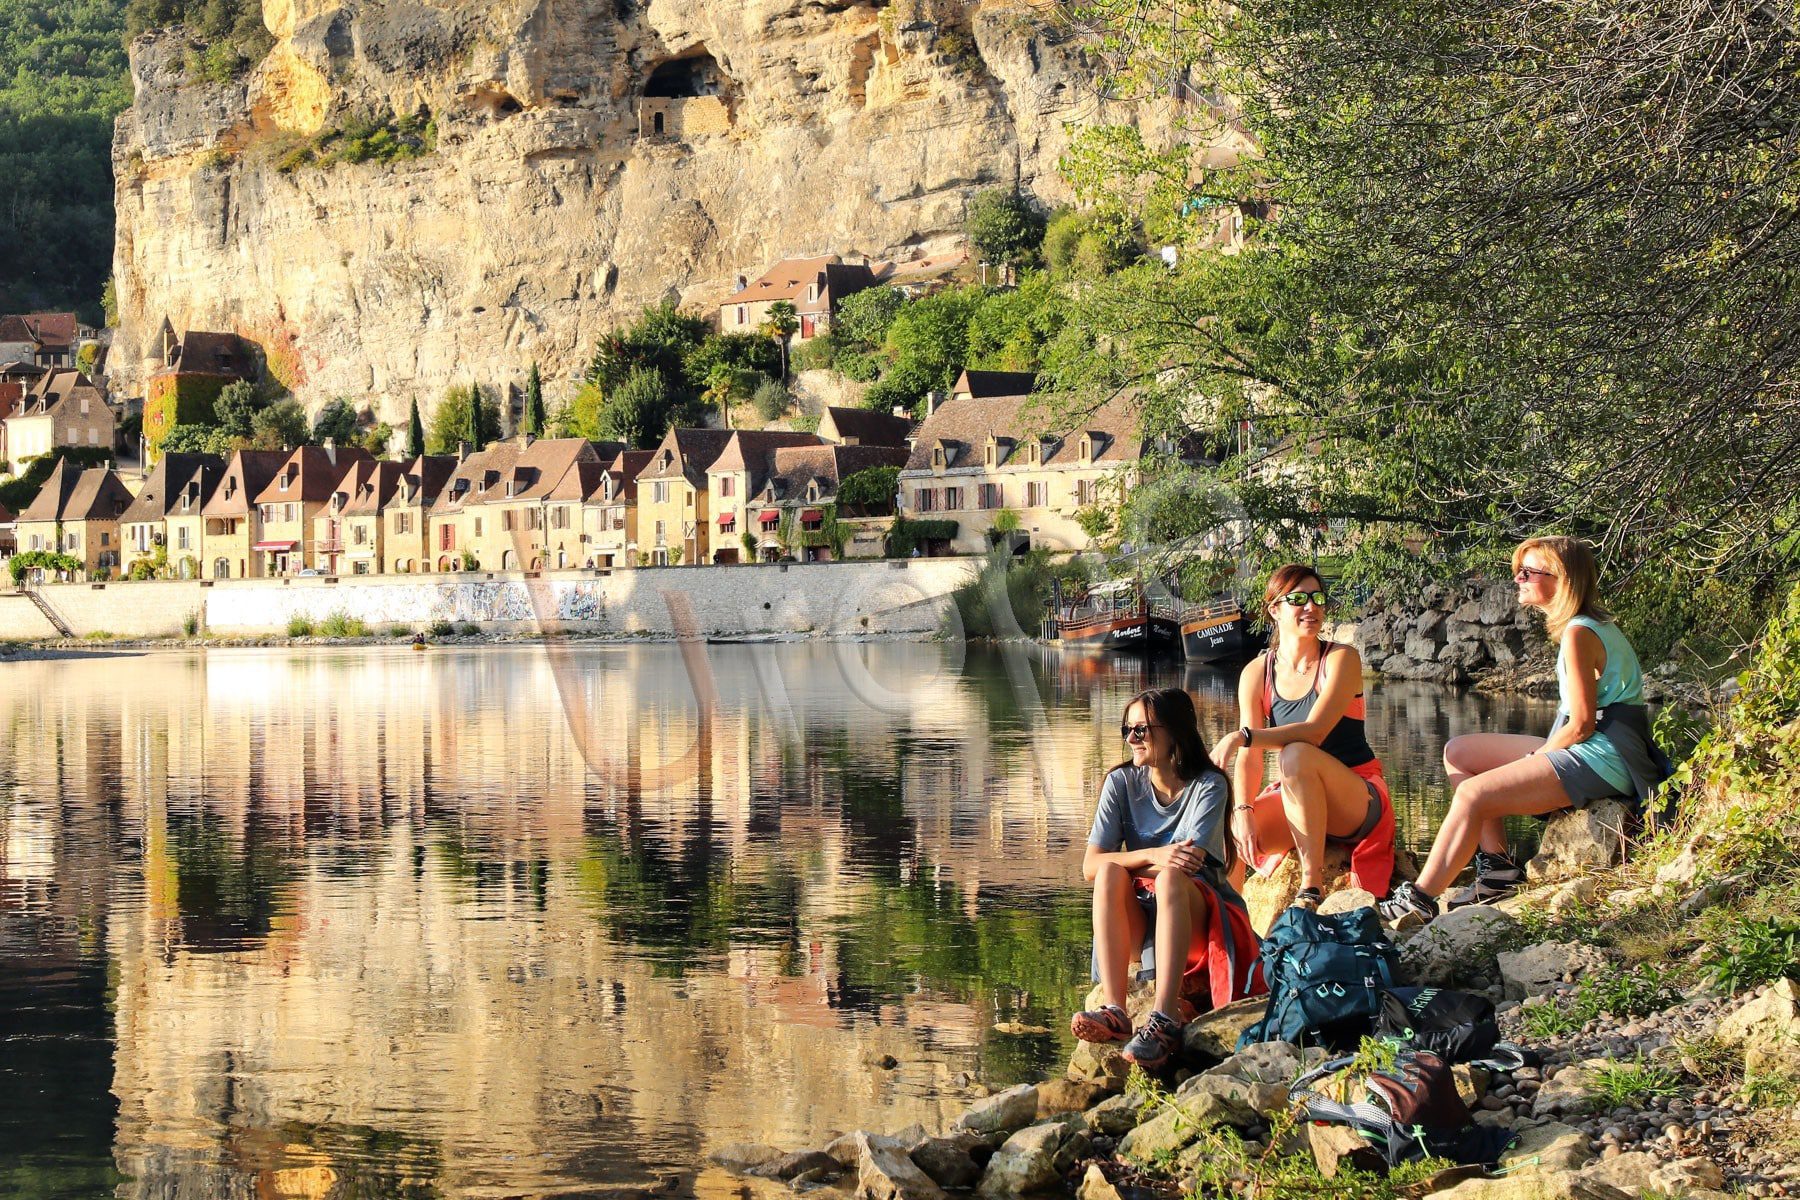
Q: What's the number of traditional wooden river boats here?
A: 2